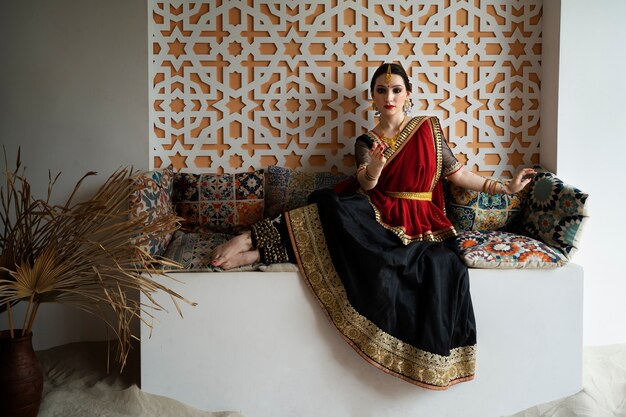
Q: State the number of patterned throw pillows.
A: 7